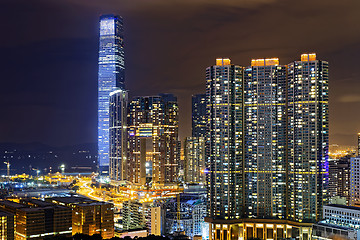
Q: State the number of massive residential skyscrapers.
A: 3